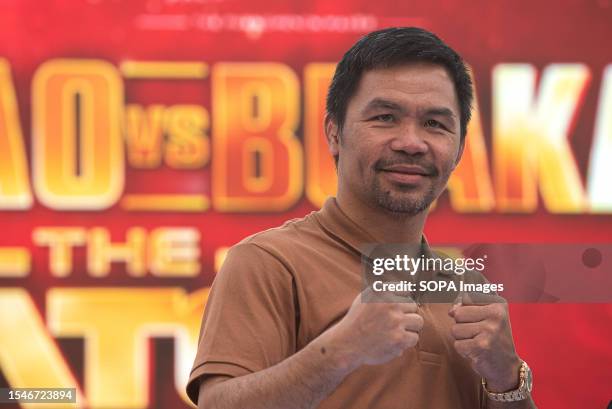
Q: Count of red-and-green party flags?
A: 0